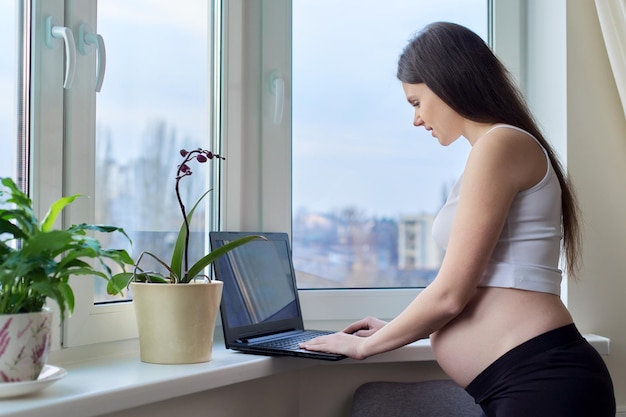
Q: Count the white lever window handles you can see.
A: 3